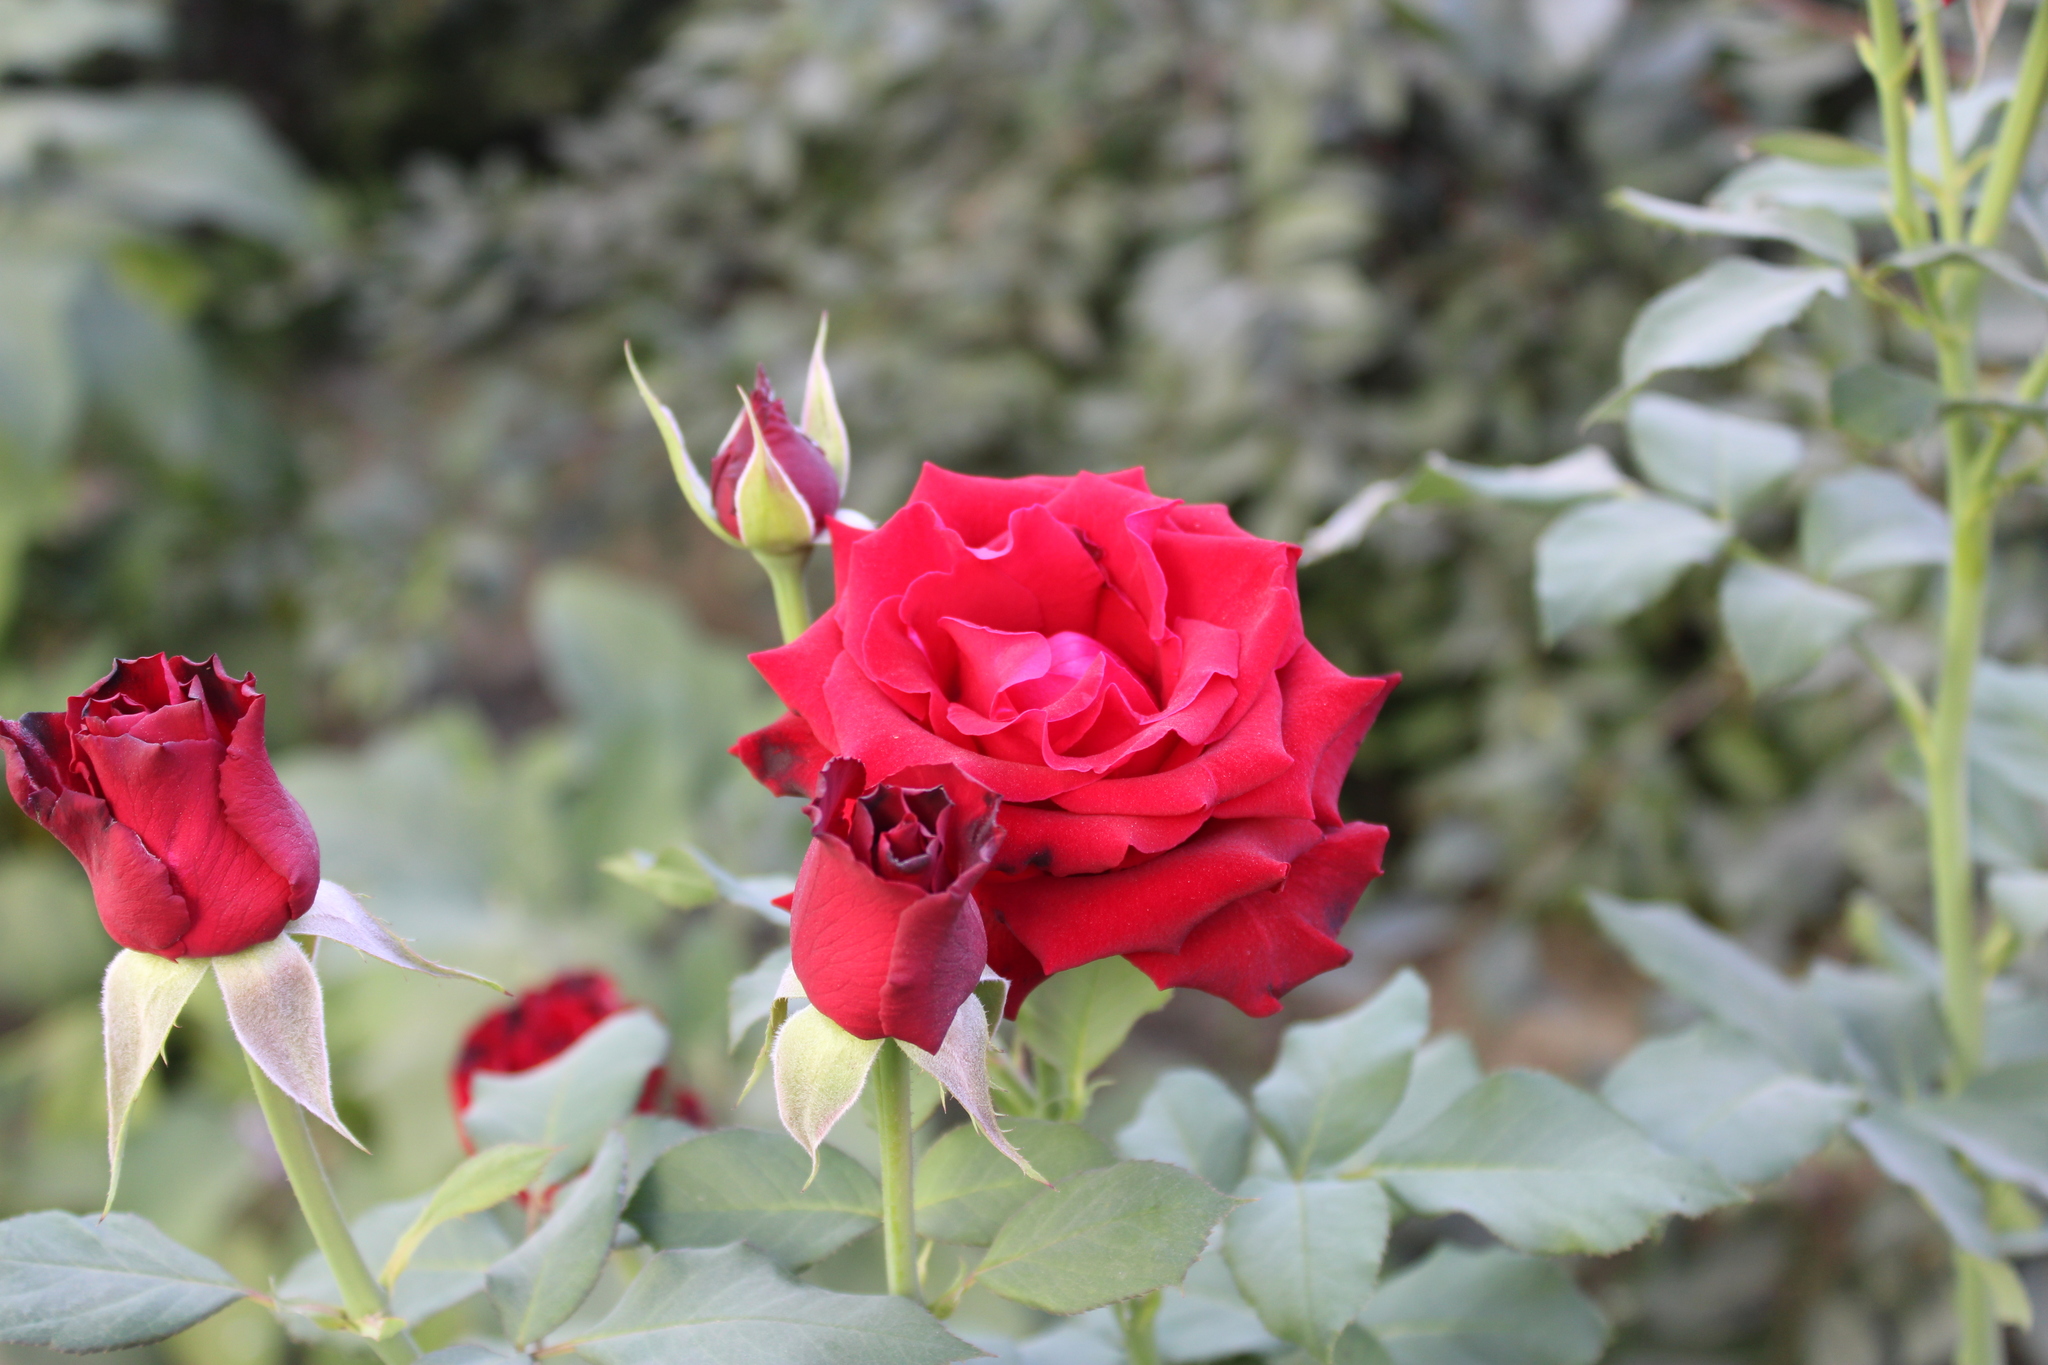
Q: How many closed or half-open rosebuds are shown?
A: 3